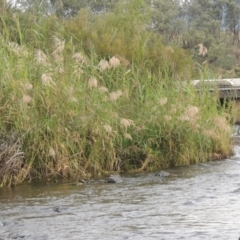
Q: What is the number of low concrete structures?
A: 1